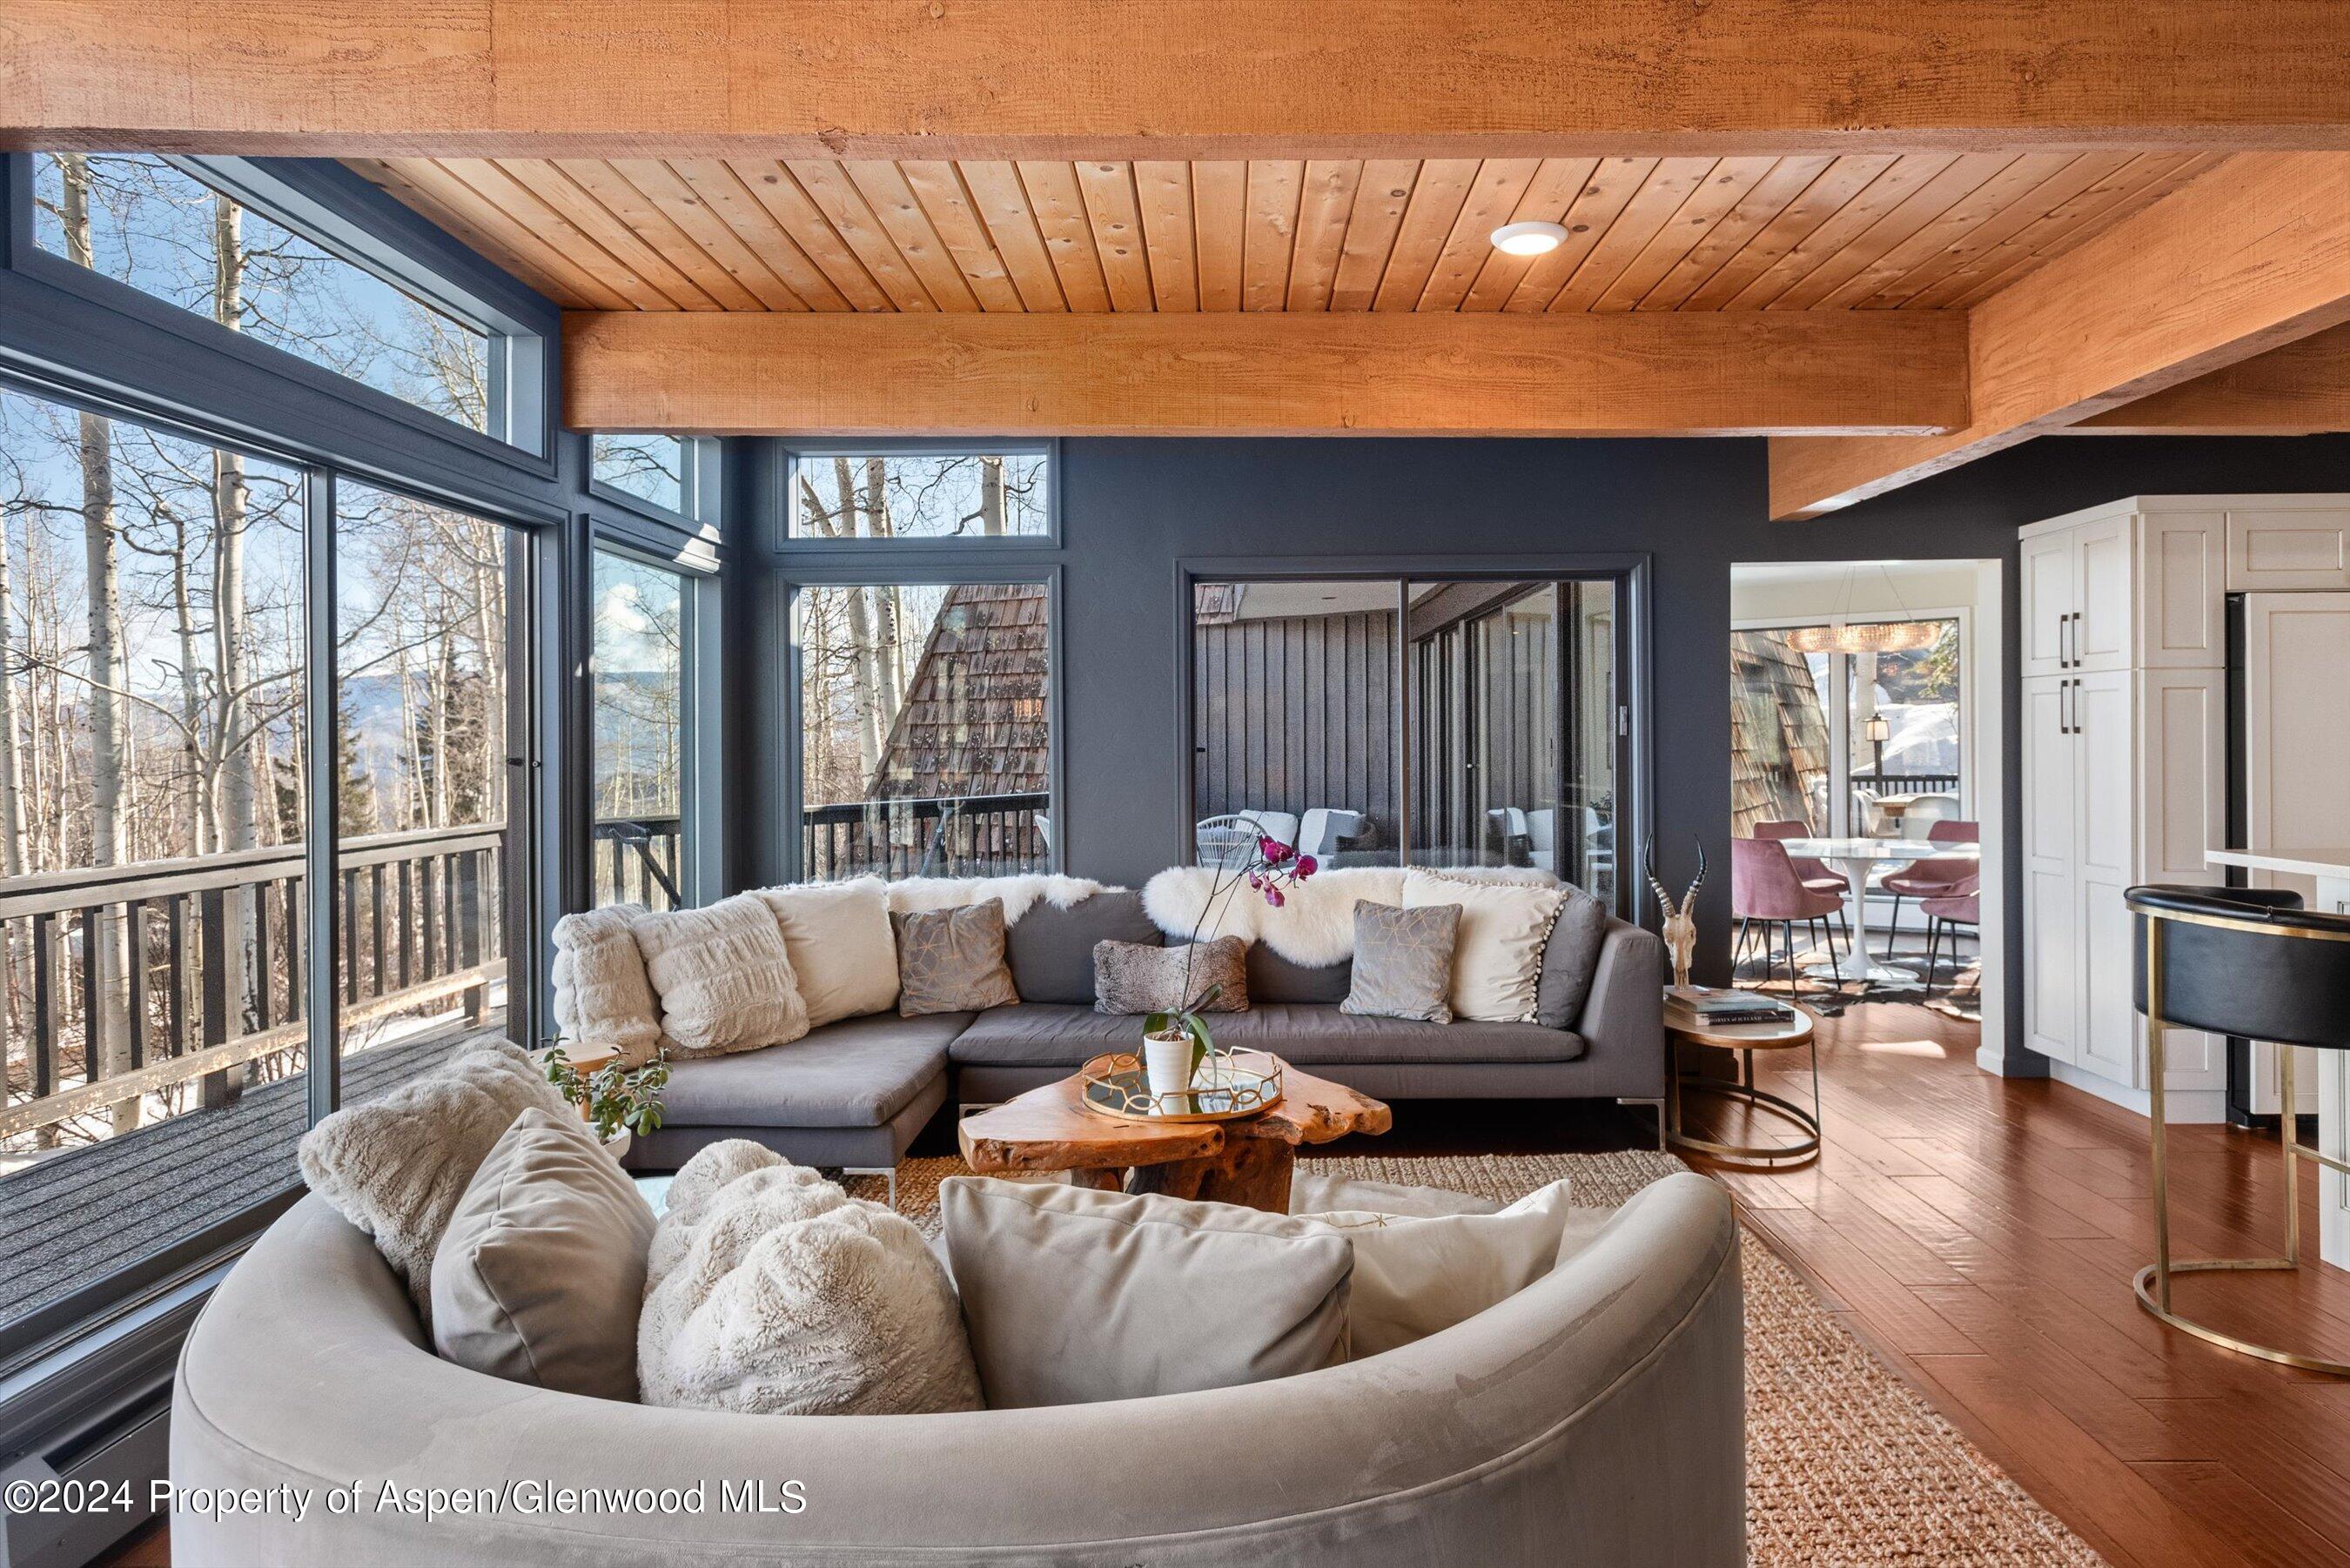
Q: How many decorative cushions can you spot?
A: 12